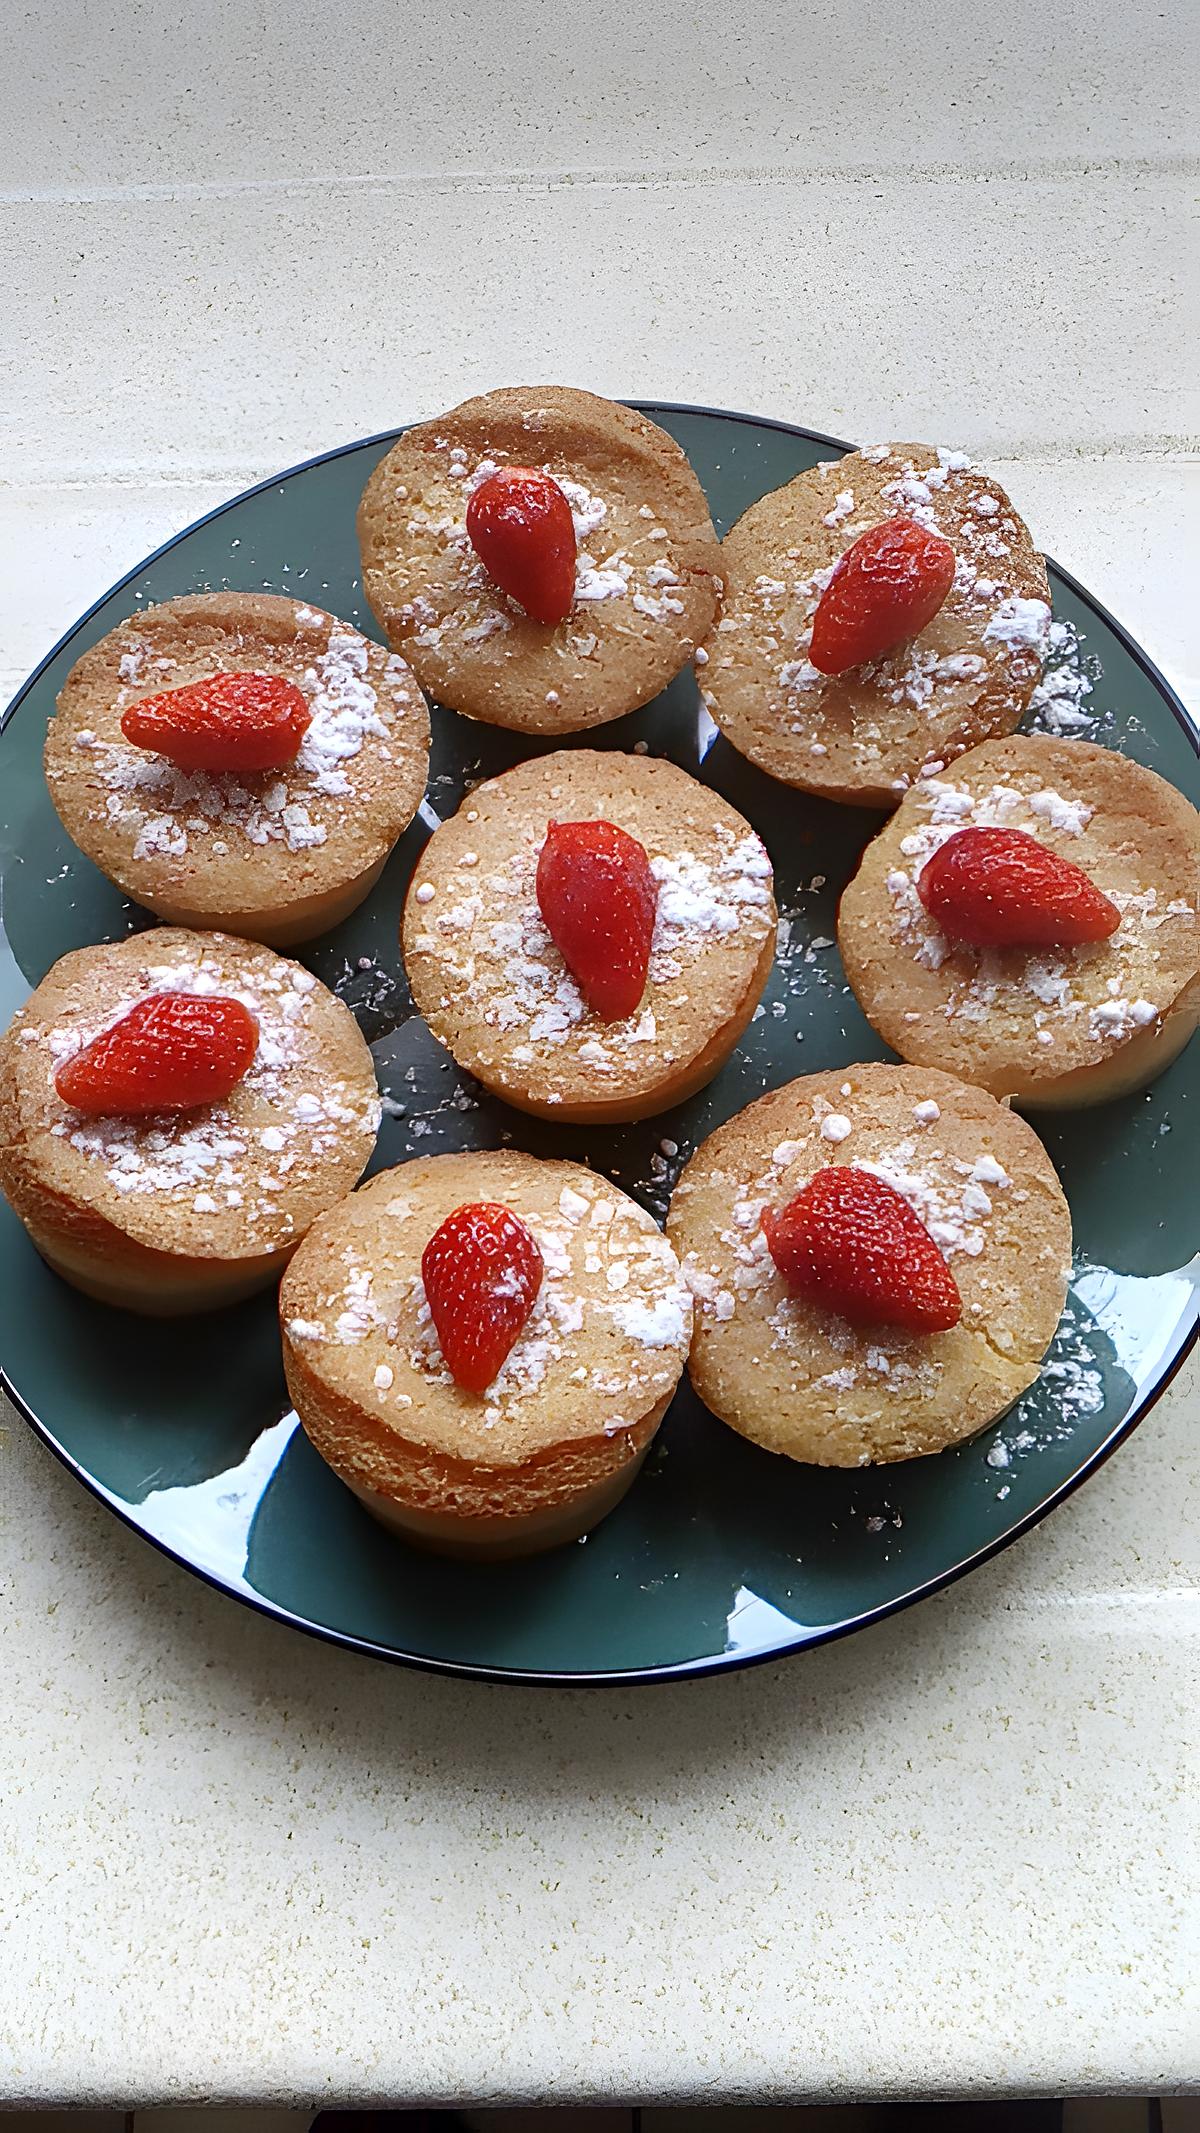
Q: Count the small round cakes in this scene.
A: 8